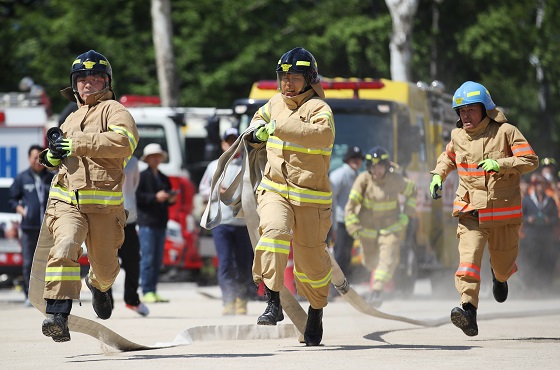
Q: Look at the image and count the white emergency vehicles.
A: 2